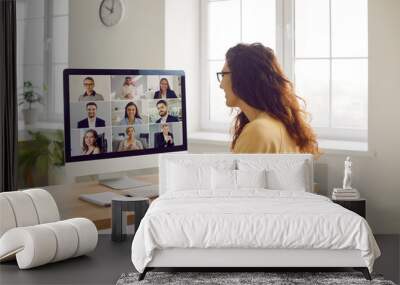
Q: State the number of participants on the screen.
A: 9